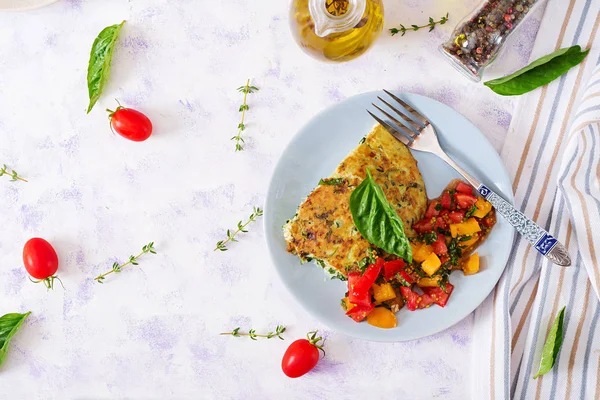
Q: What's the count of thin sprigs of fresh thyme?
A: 6